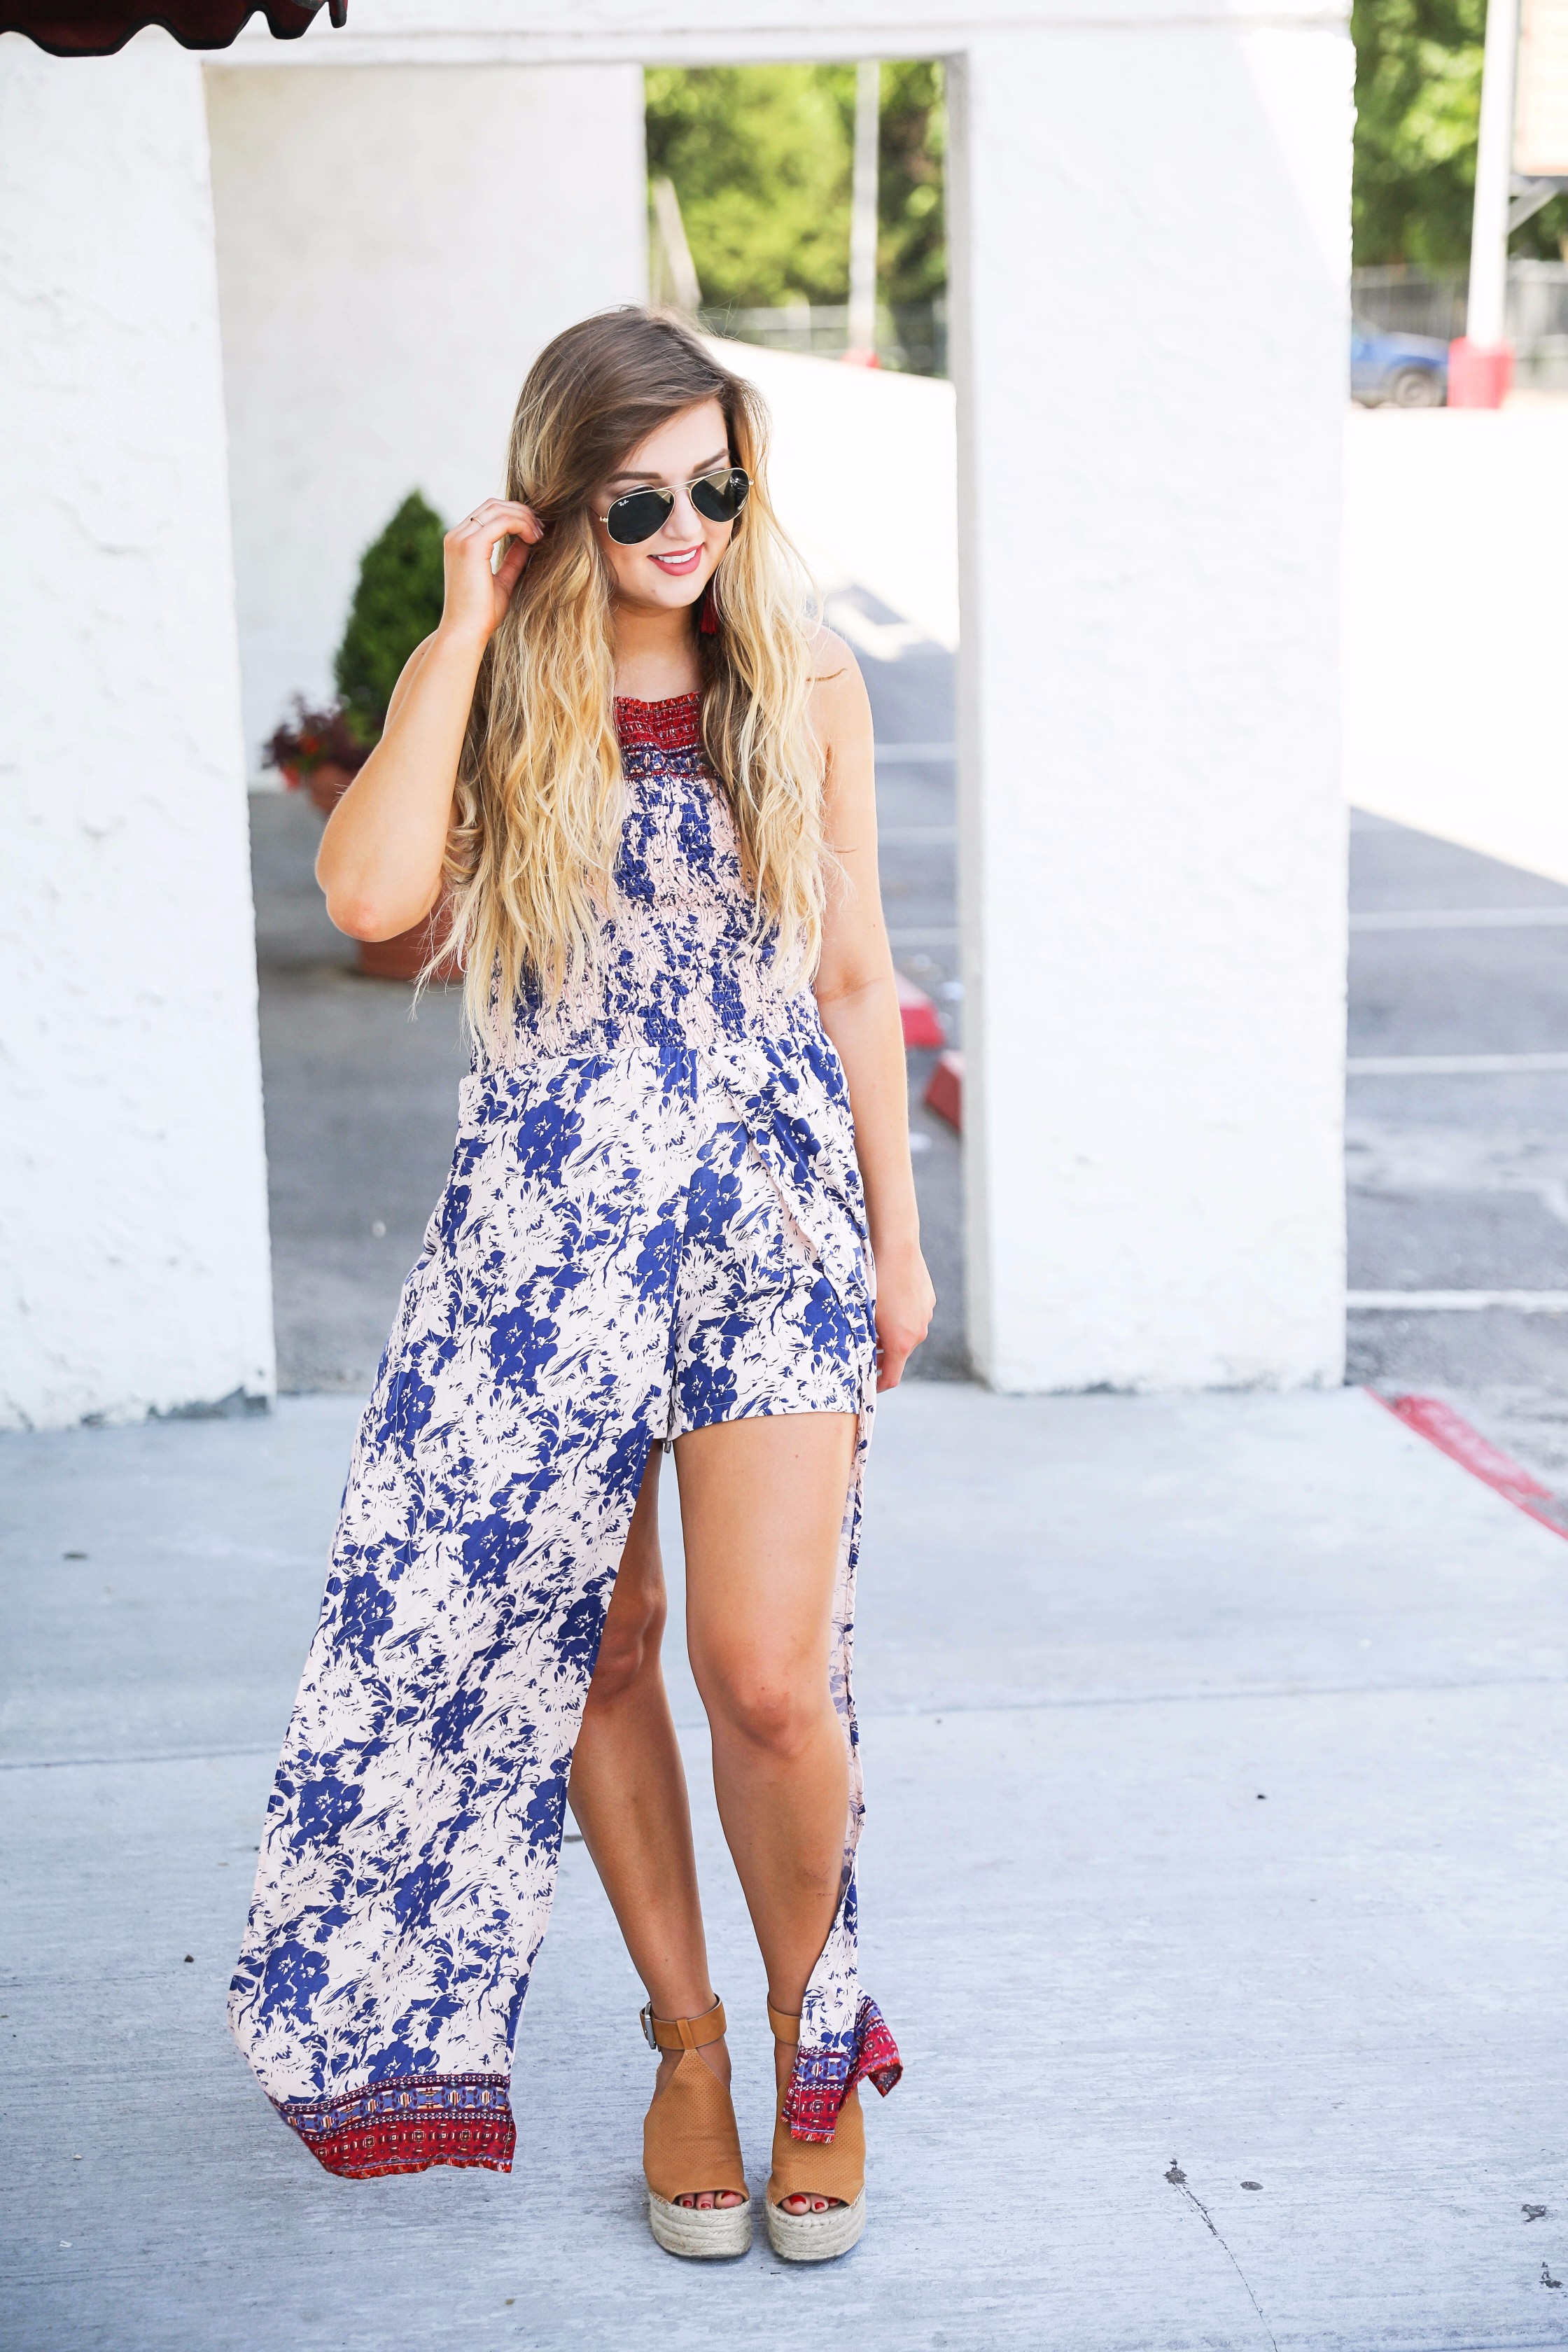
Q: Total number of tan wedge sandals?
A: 2